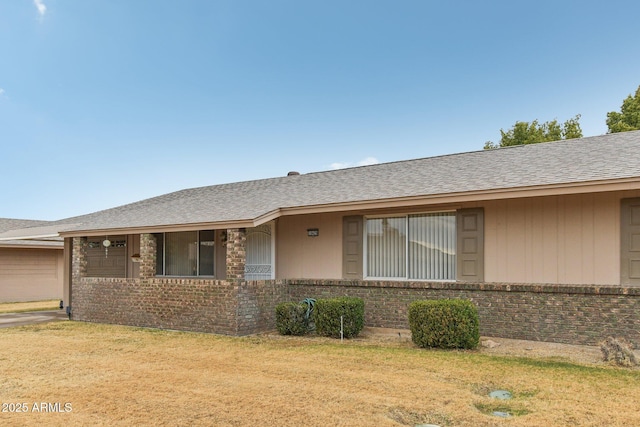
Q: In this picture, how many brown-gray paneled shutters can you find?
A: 3